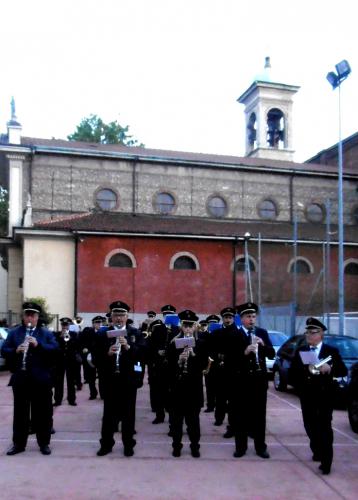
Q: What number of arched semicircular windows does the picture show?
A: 5